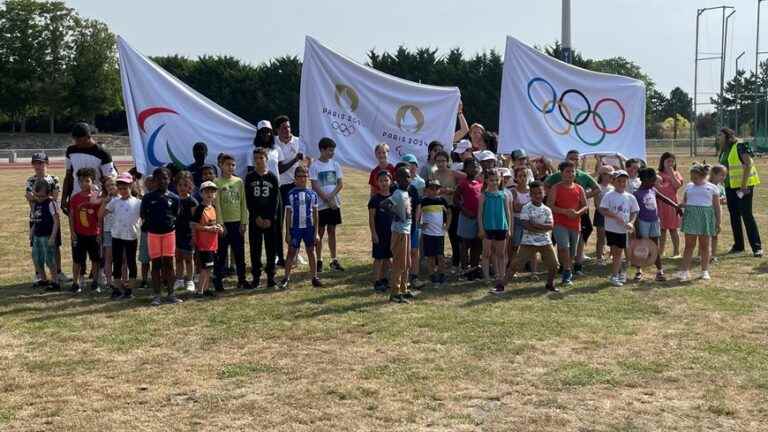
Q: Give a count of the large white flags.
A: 3